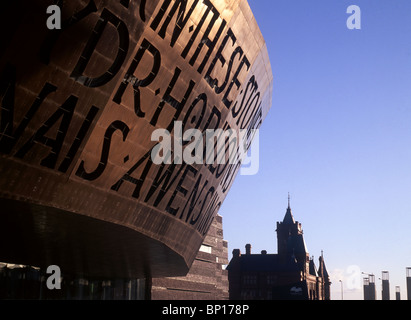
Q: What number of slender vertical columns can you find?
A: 5